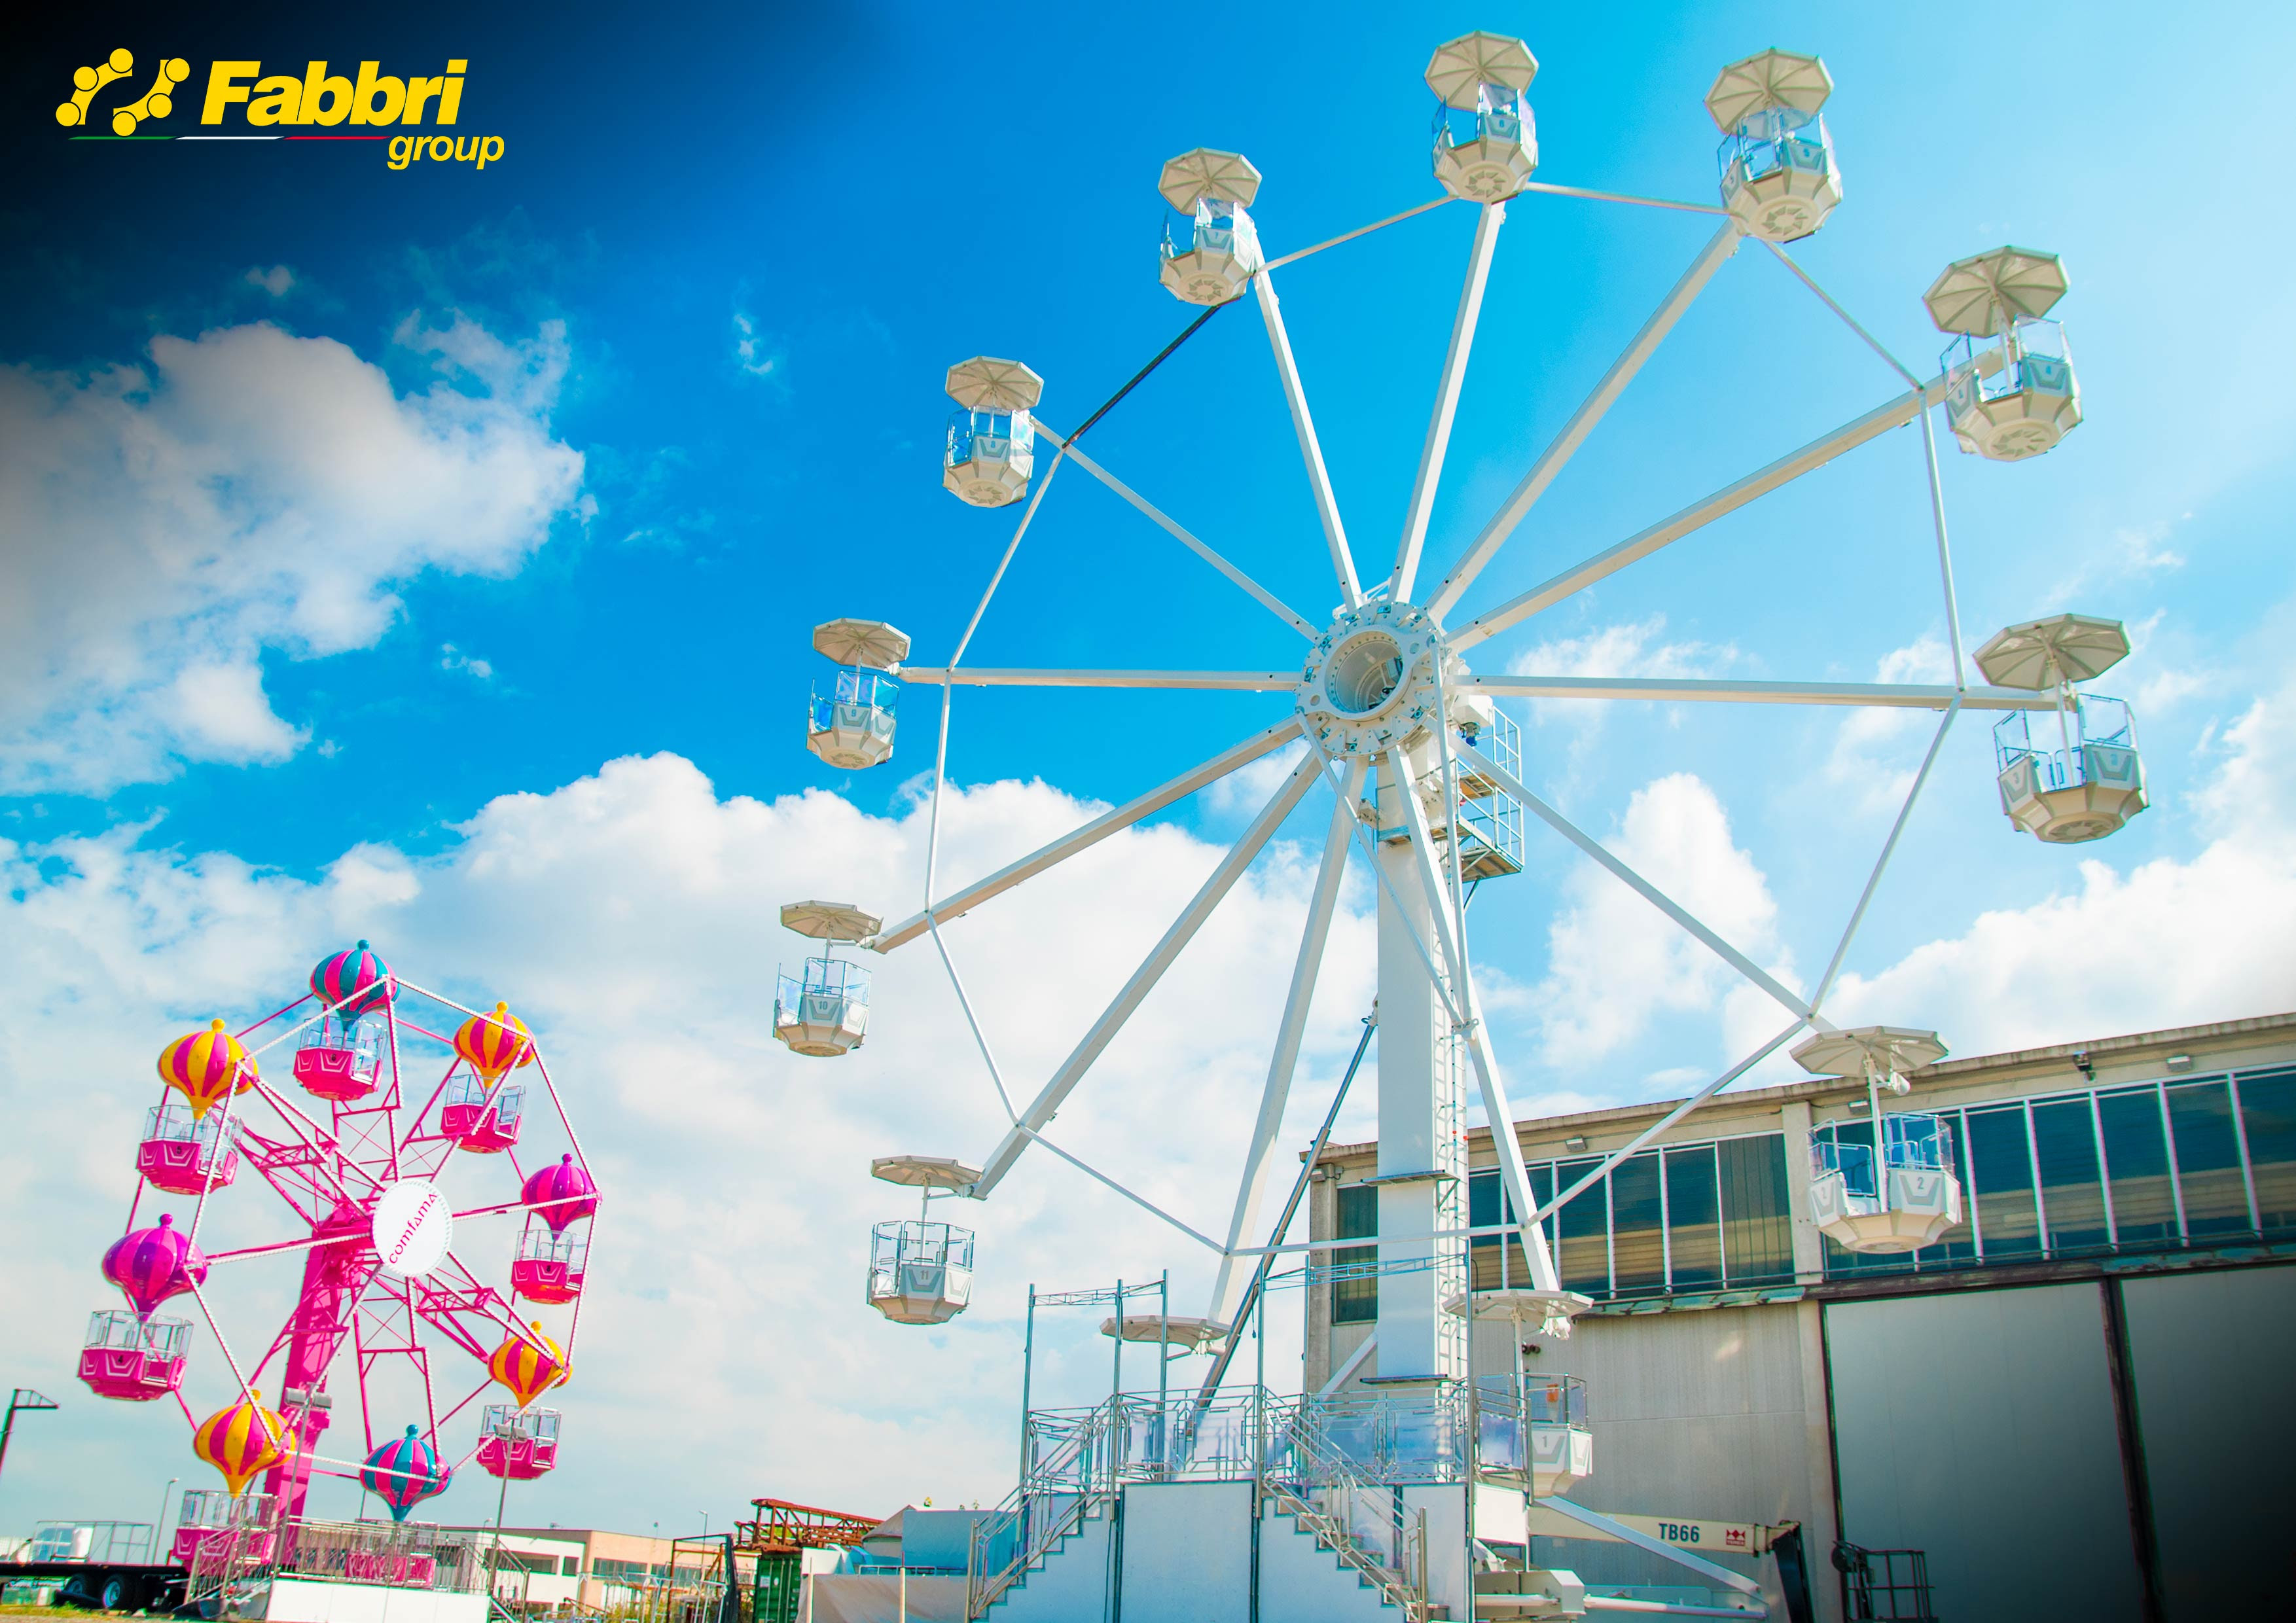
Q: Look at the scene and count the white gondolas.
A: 12